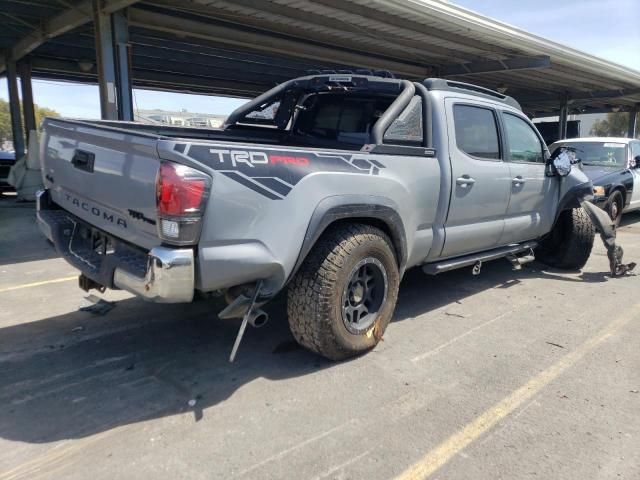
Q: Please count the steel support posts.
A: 6